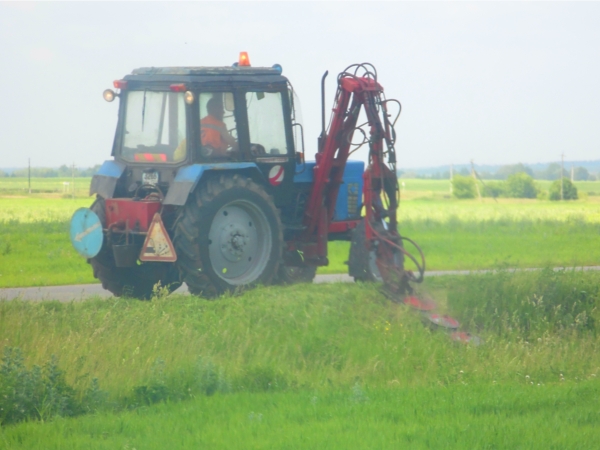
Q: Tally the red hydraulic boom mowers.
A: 1